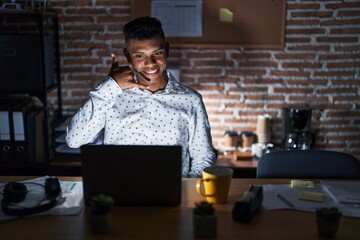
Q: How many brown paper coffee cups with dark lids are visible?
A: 2